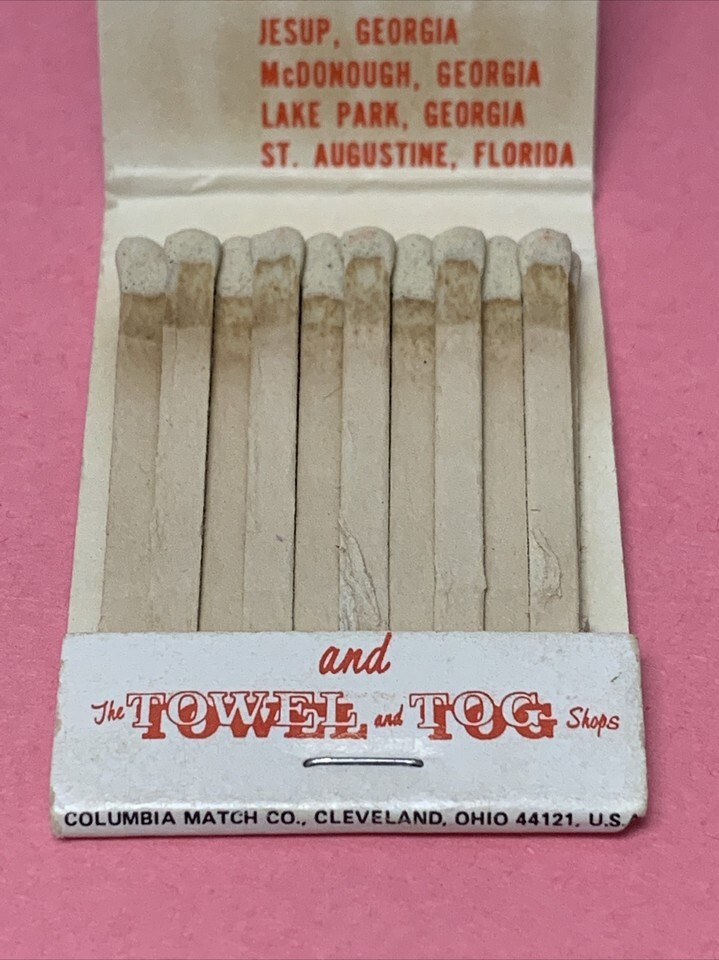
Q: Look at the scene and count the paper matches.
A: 10